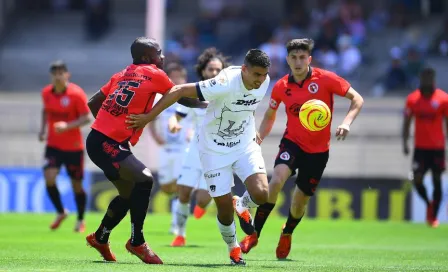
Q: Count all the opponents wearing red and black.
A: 4